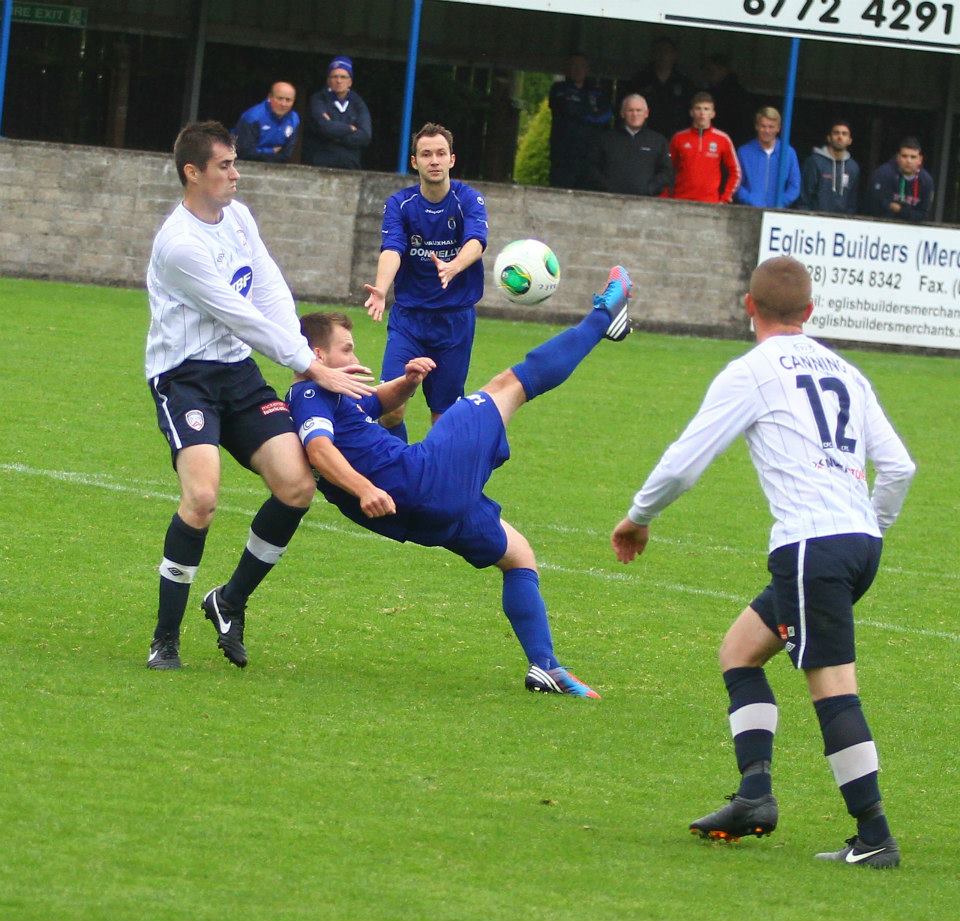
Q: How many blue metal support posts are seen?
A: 3